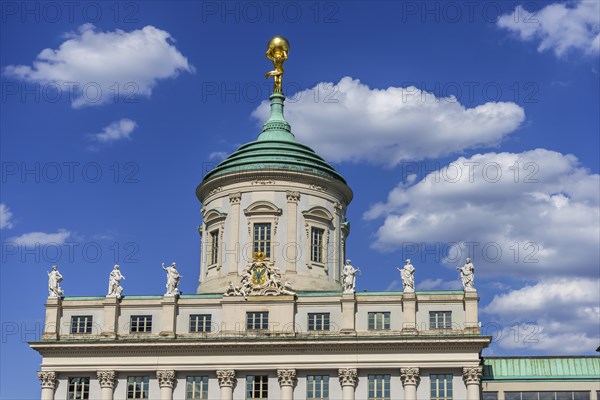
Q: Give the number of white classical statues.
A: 6